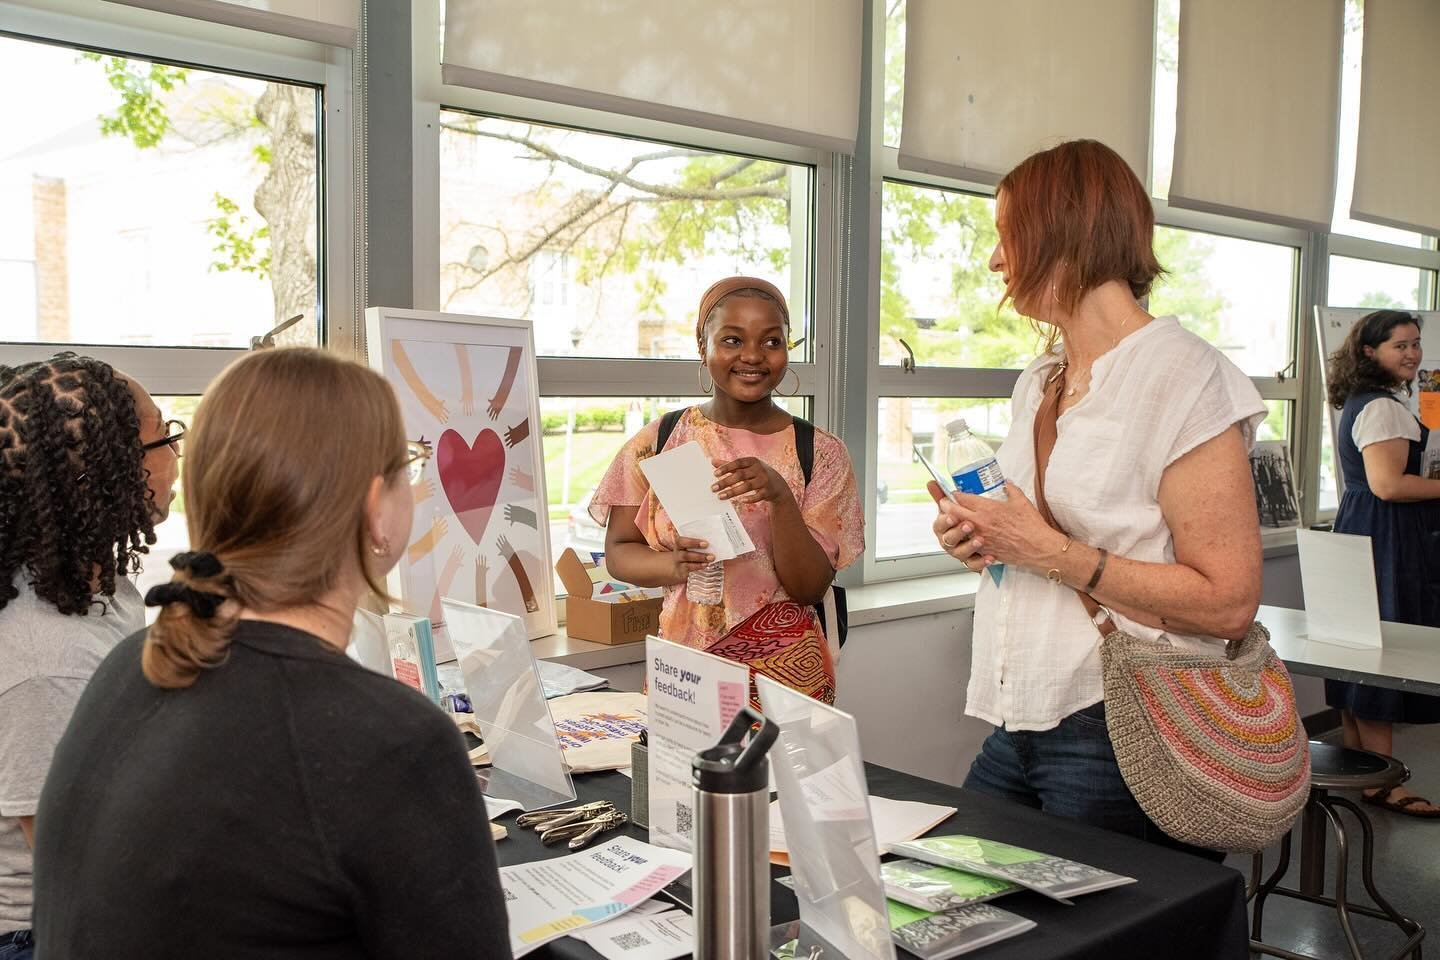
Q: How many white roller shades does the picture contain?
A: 5